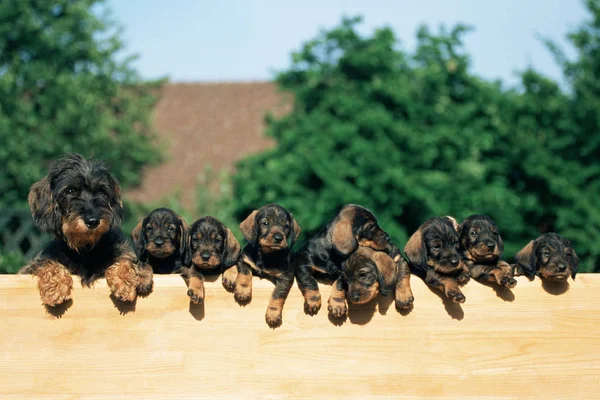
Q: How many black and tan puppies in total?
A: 8